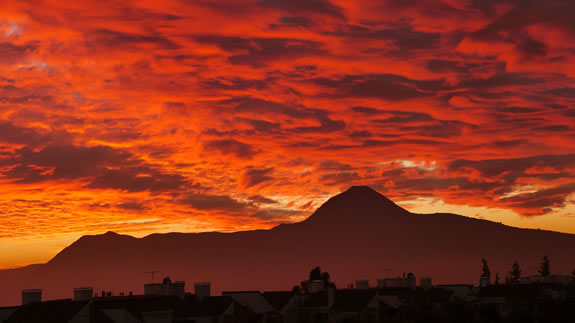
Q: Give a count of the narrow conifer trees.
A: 3